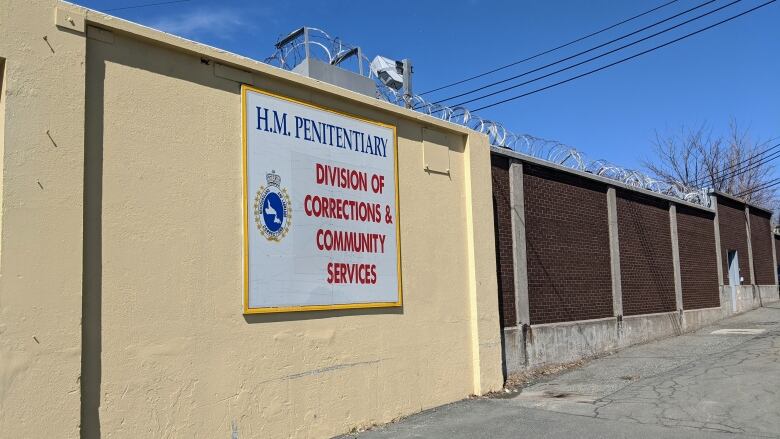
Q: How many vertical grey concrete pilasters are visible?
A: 6